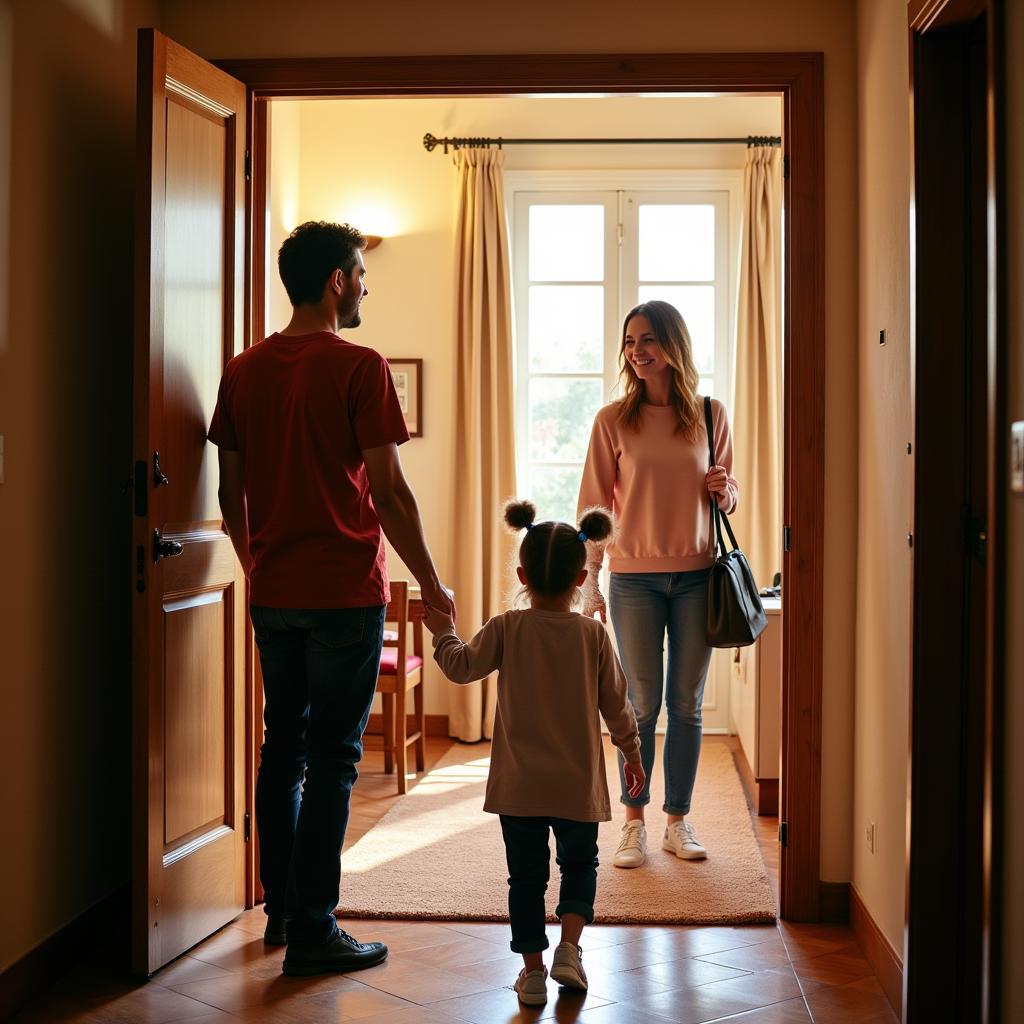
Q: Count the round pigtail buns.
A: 2